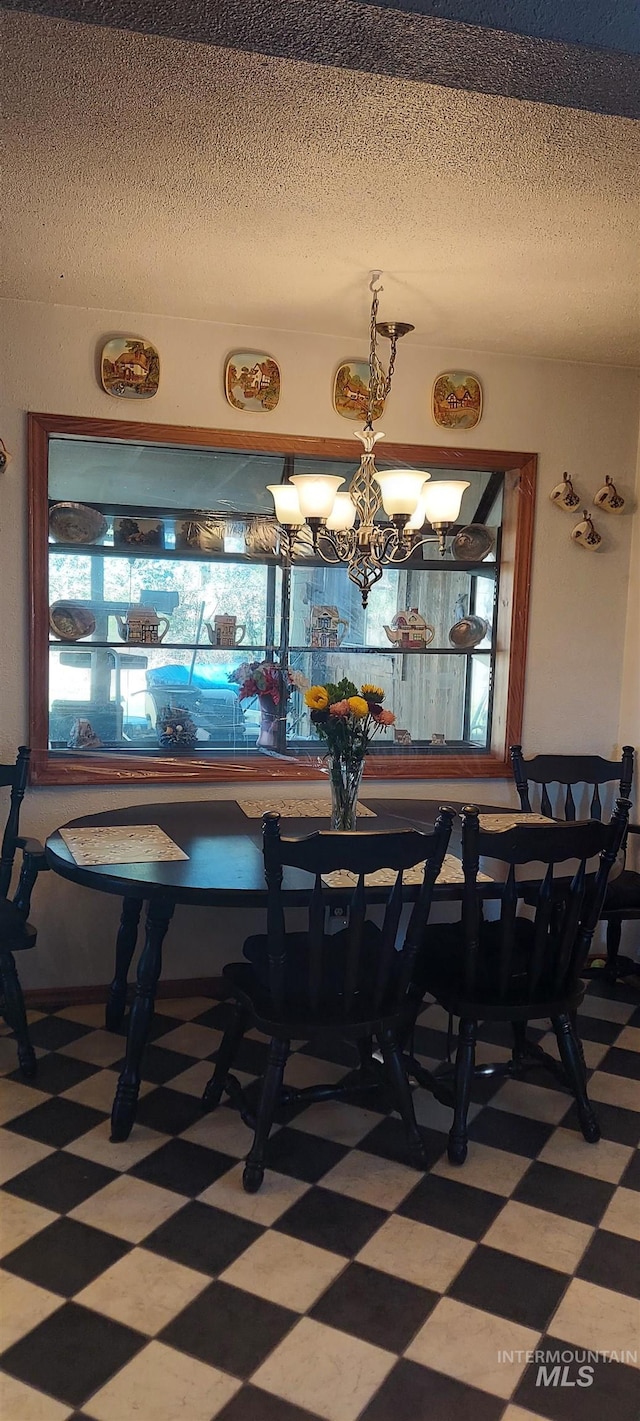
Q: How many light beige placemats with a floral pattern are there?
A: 4